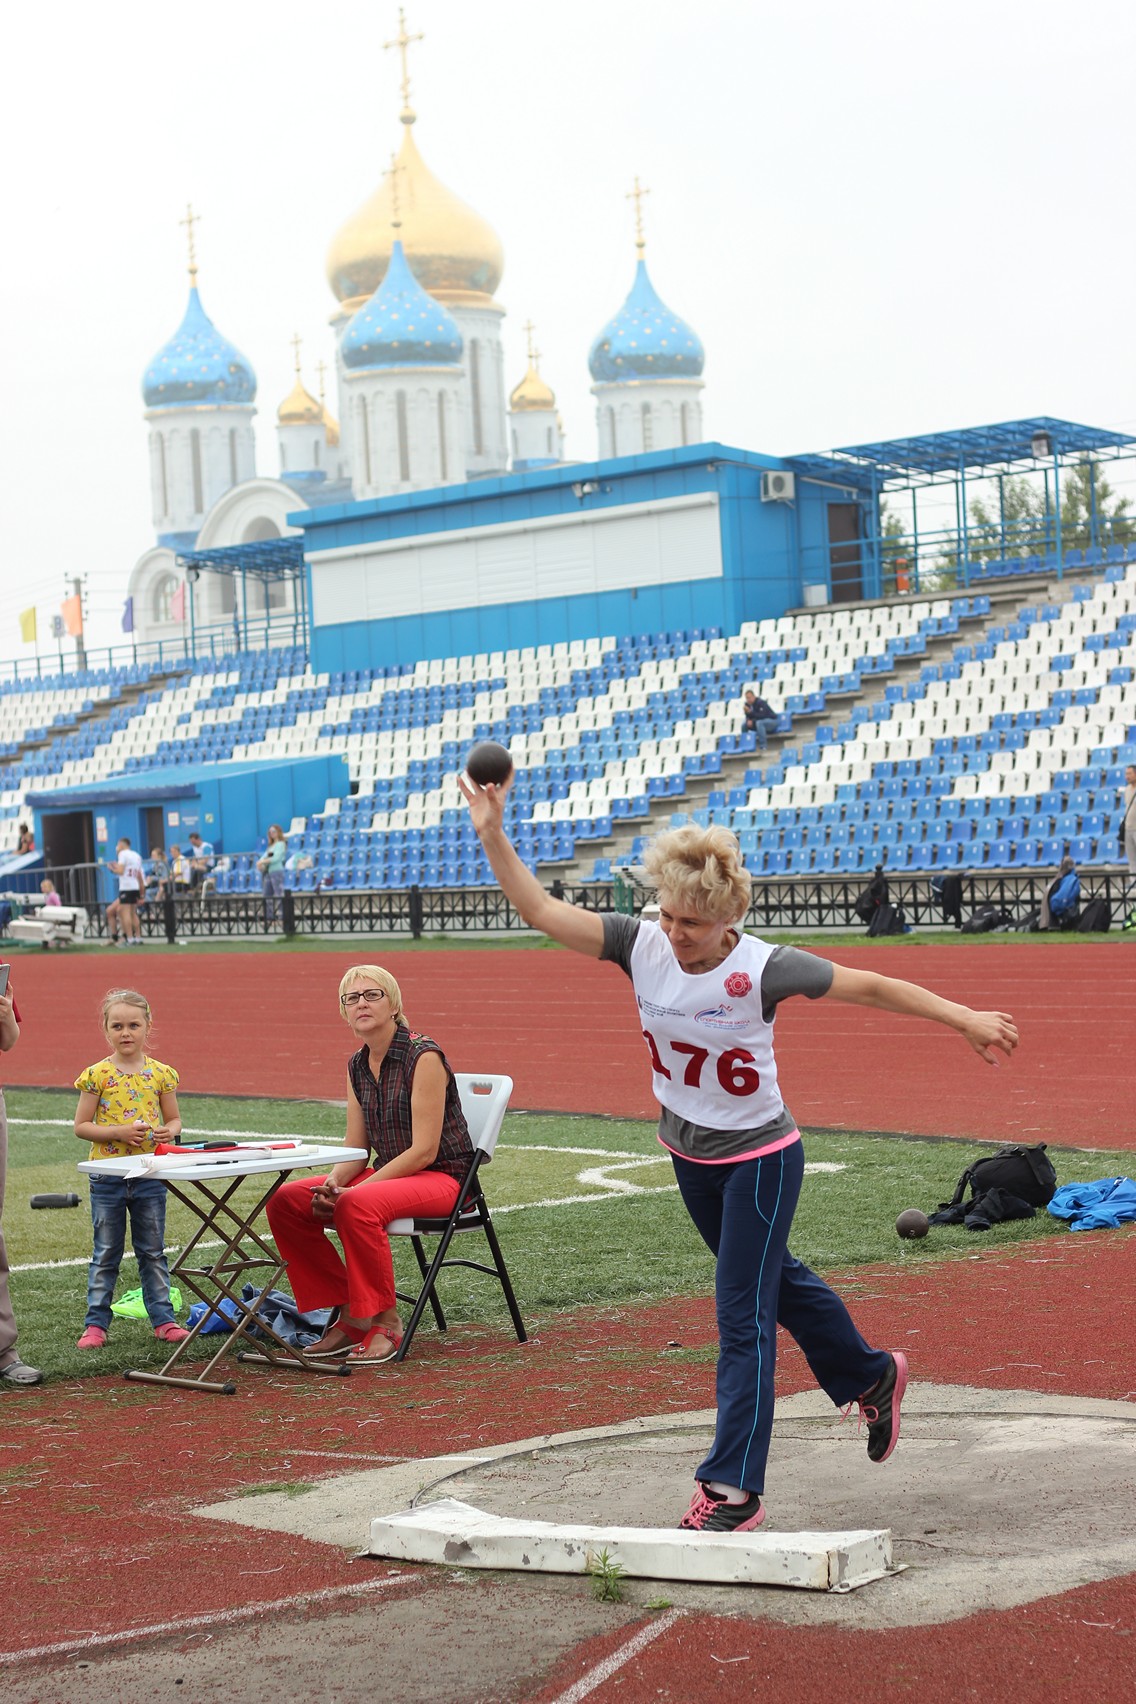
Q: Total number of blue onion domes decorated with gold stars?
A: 3